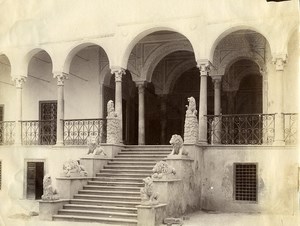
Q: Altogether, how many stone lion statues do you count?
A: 8